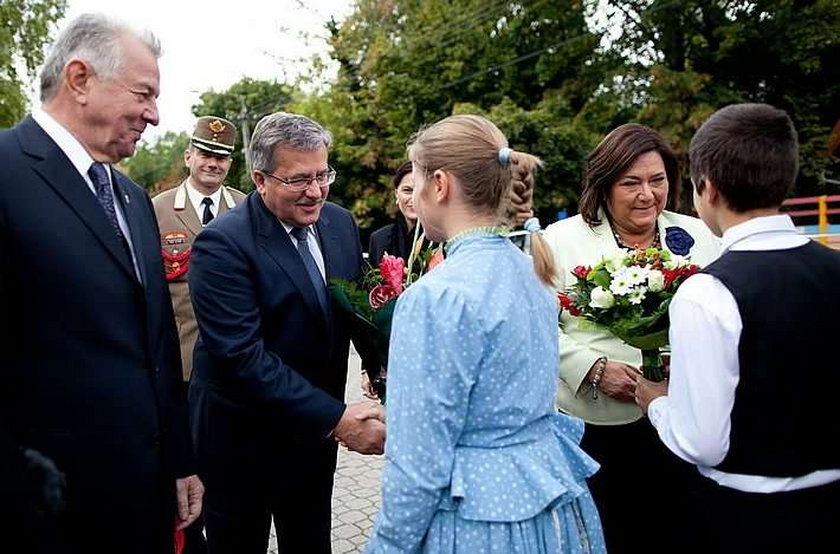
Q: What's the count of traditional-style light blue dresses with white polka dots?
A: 1